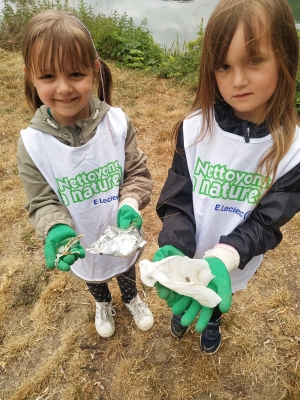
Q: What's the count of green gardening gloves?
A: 4